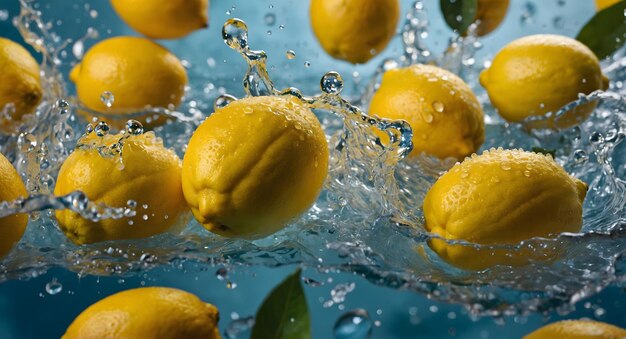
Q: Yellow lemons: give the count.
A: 14